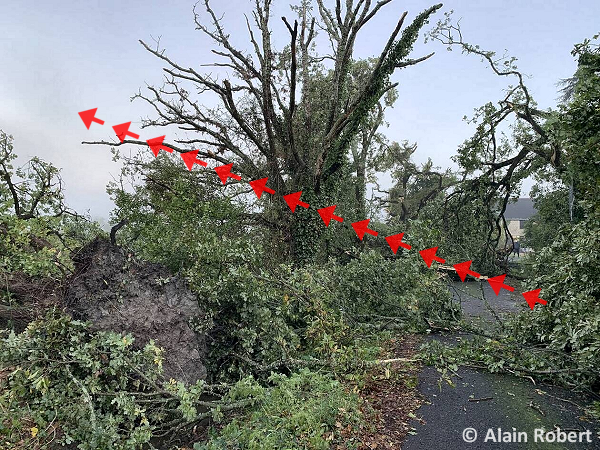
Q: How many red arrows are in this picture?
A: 14